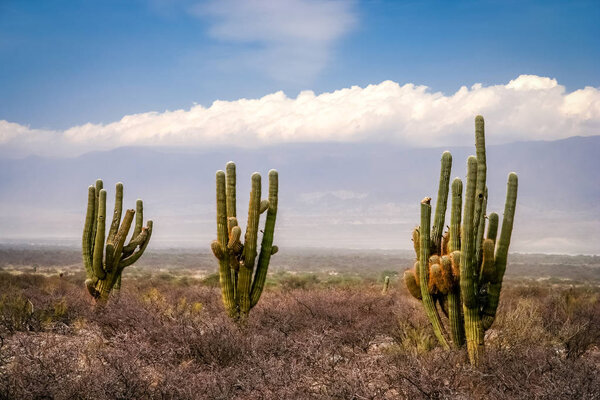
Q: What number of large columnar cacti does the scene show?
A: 3